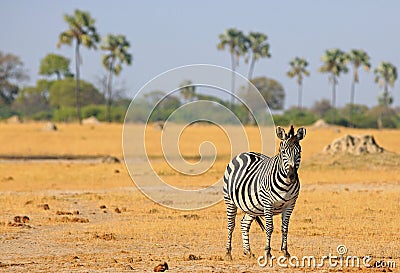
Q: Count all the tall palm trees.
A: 8